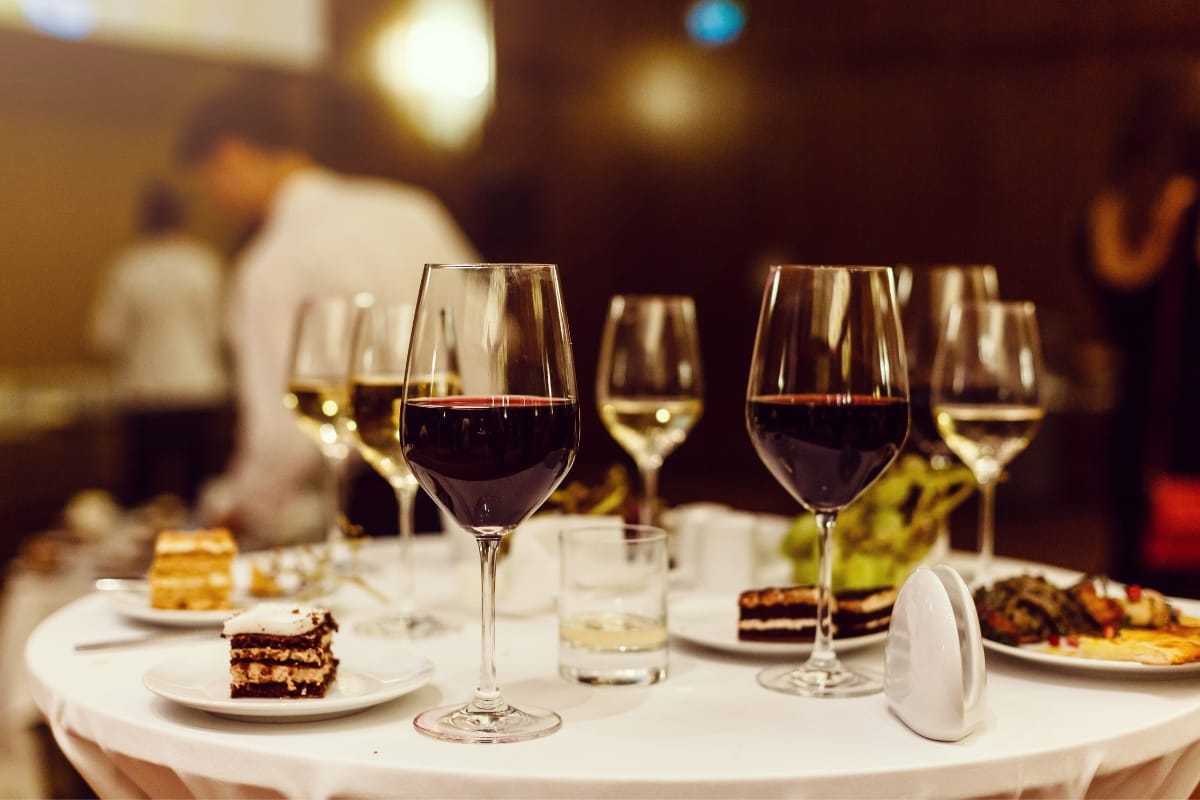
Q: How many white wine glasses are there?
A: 4